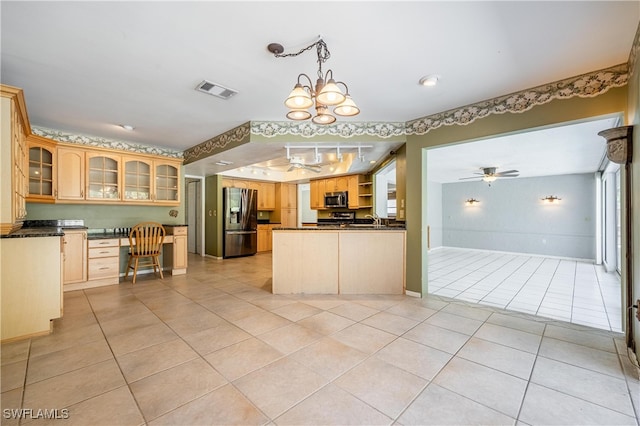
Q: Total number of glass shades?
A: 5